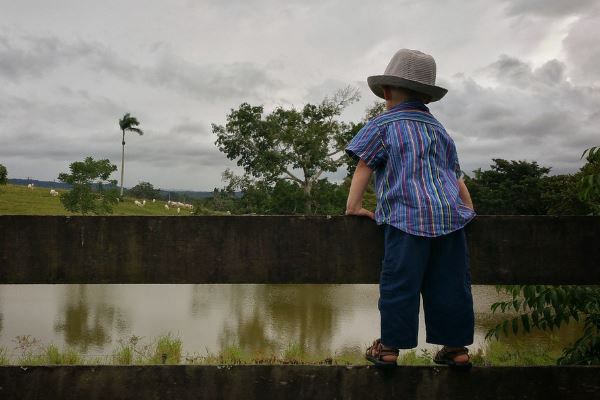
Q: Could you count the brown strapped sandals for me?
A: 2